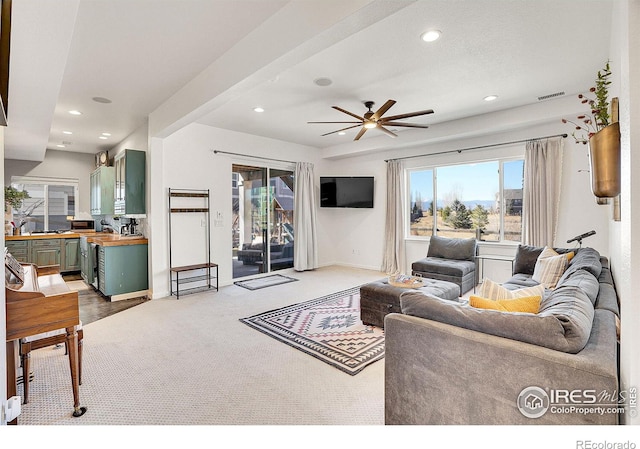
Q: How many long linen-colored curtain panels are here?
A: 3